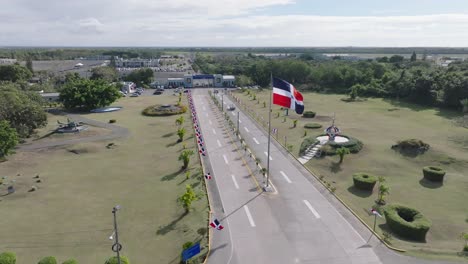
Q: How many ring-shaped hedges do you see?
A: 3